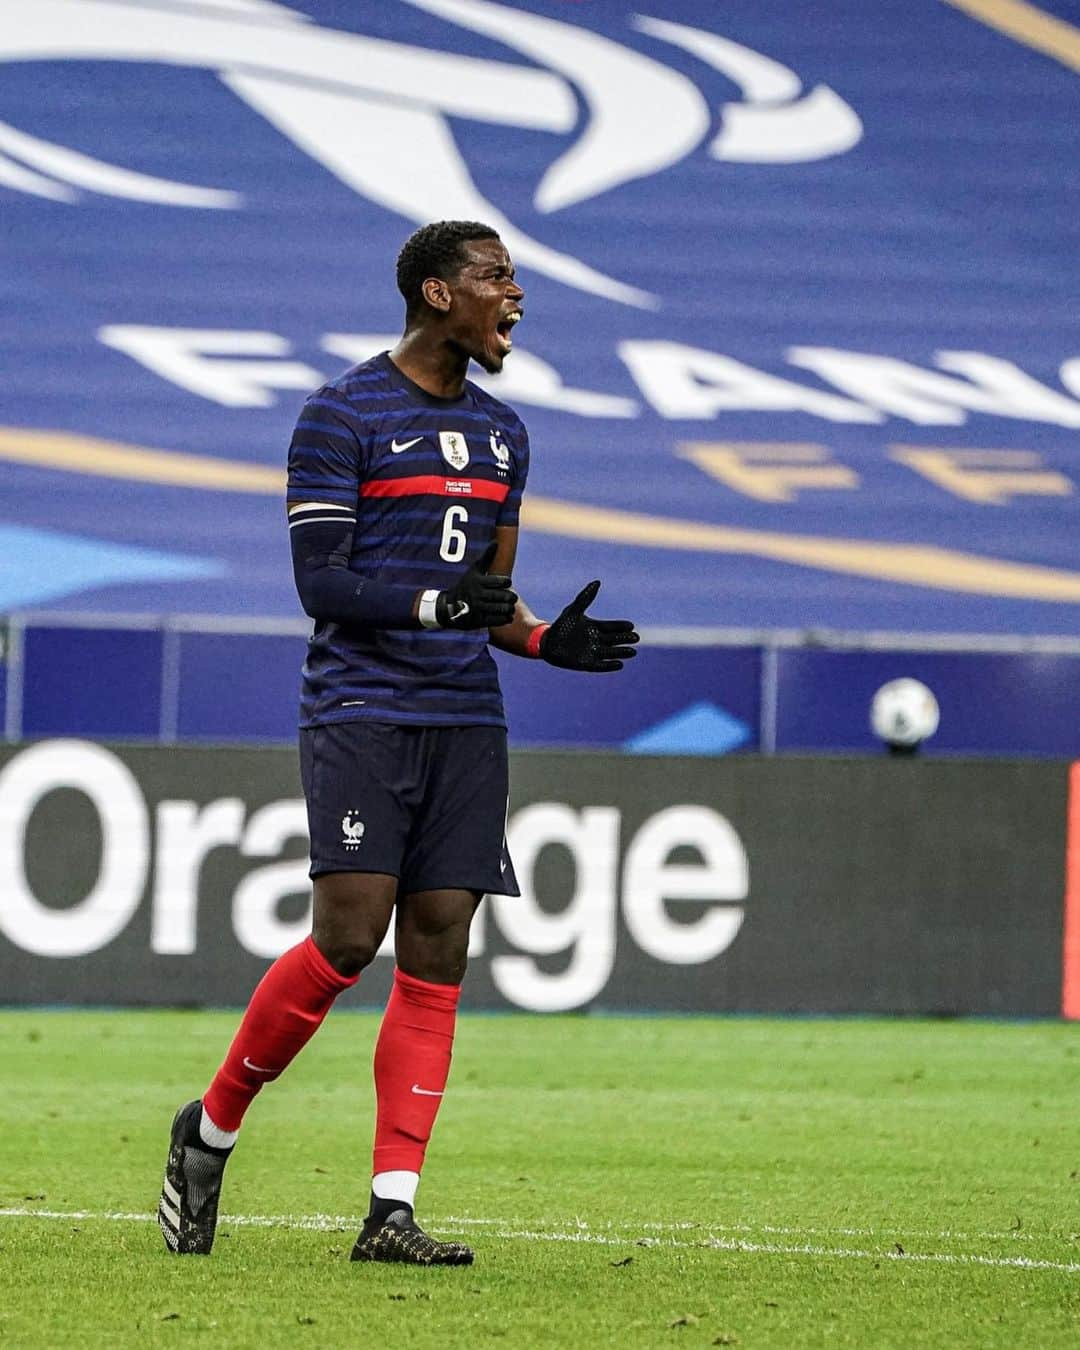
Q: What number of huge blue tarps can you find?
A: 1